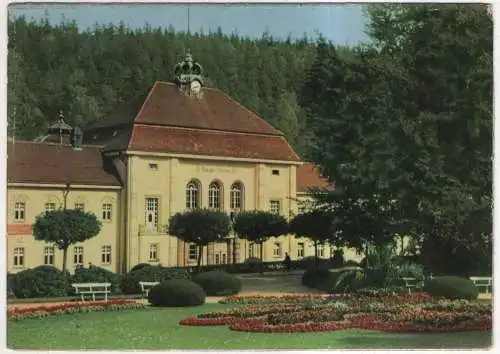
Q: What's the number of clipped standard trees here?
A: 4